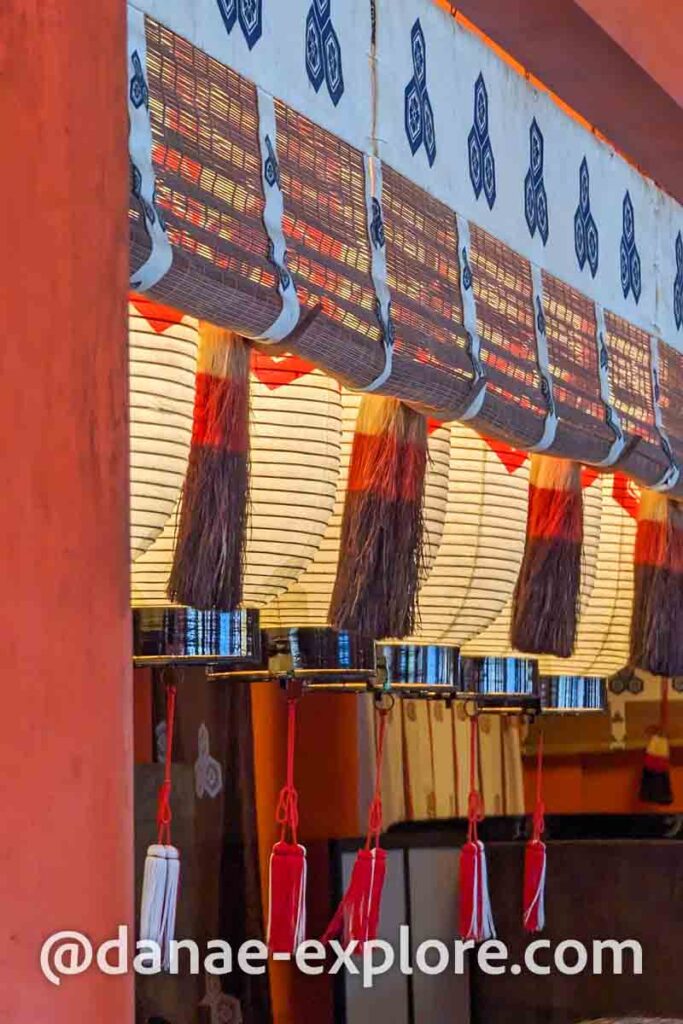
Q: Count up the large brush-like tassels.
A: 4